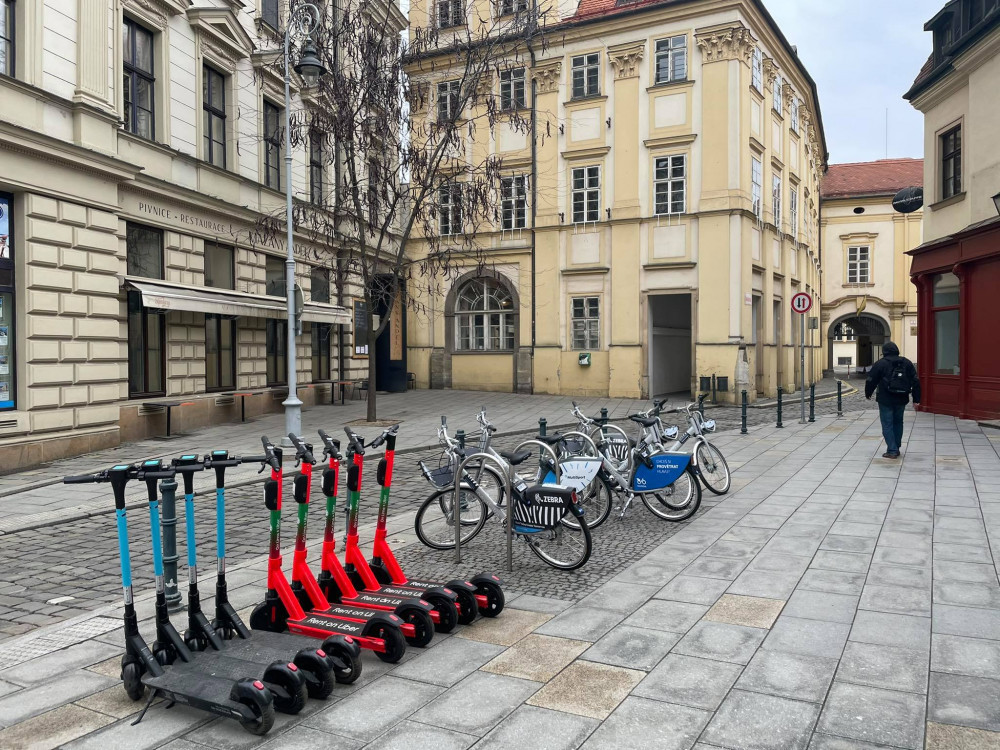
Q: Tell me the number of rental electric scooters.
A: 9